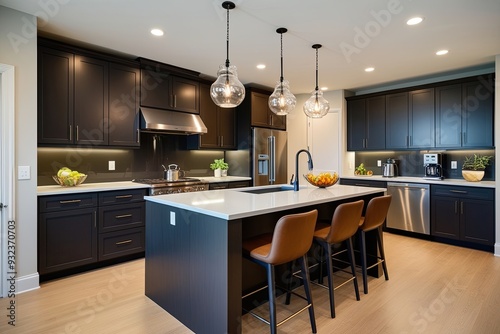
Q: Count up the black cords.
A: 3